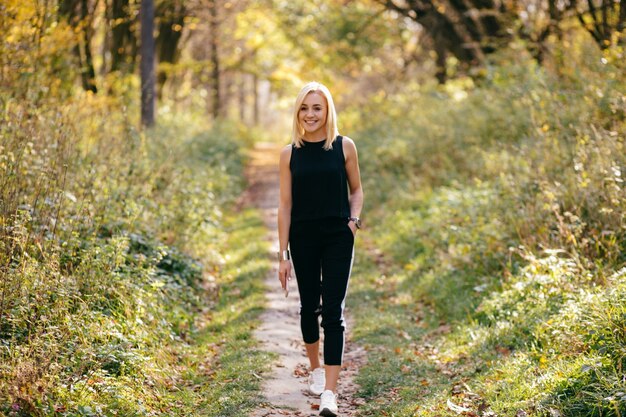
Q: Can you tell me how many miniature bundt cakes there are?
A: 0